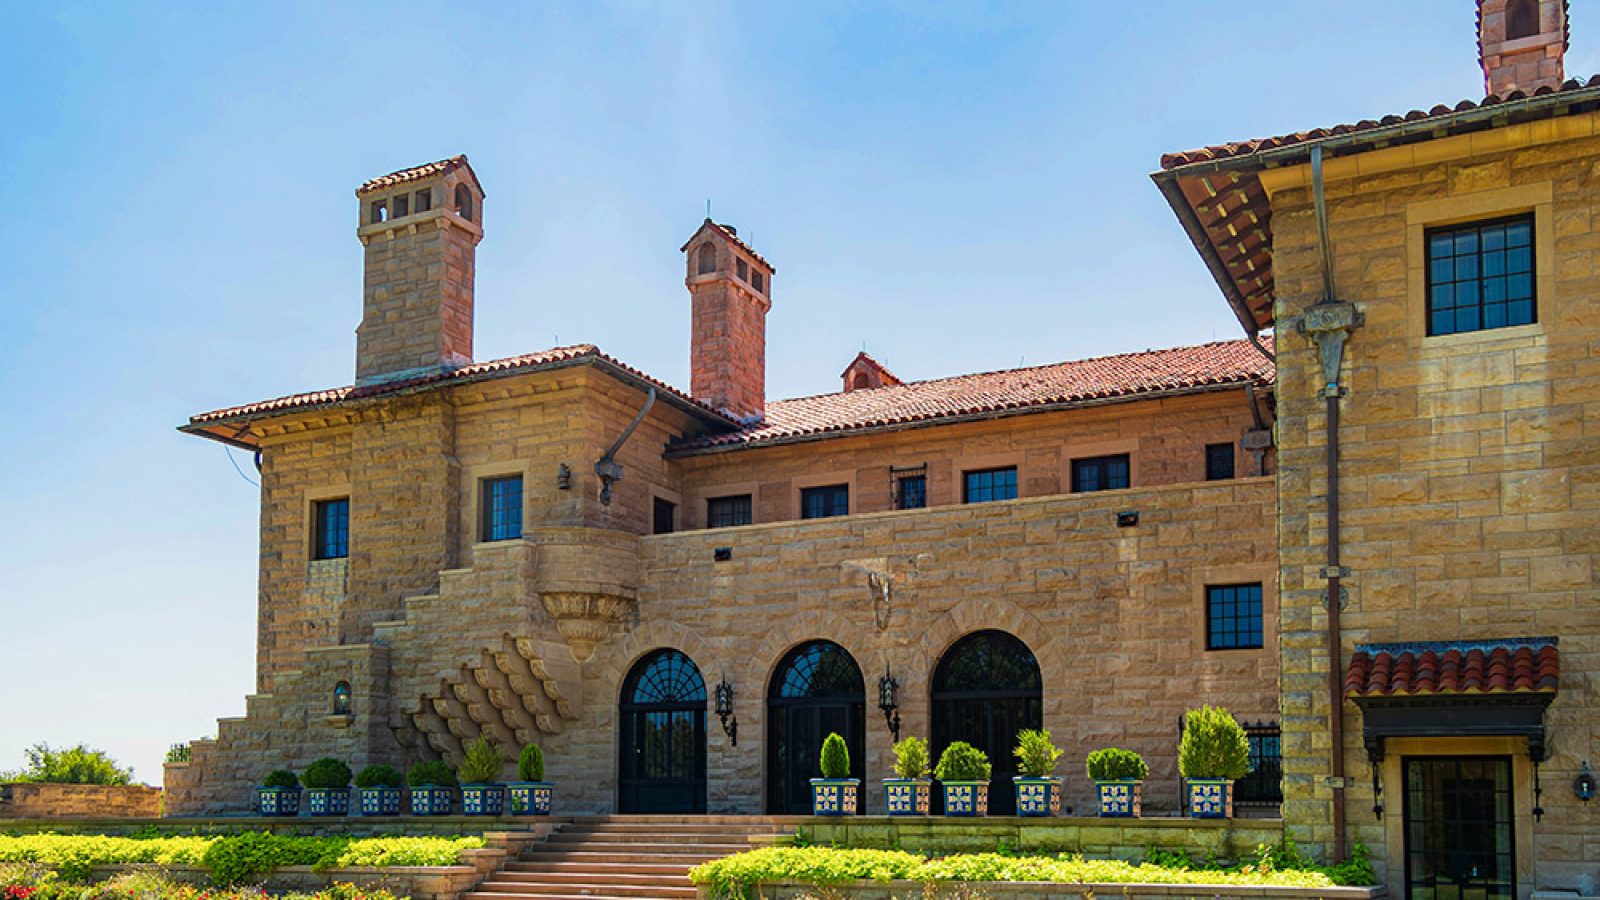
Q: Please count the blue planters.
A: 12